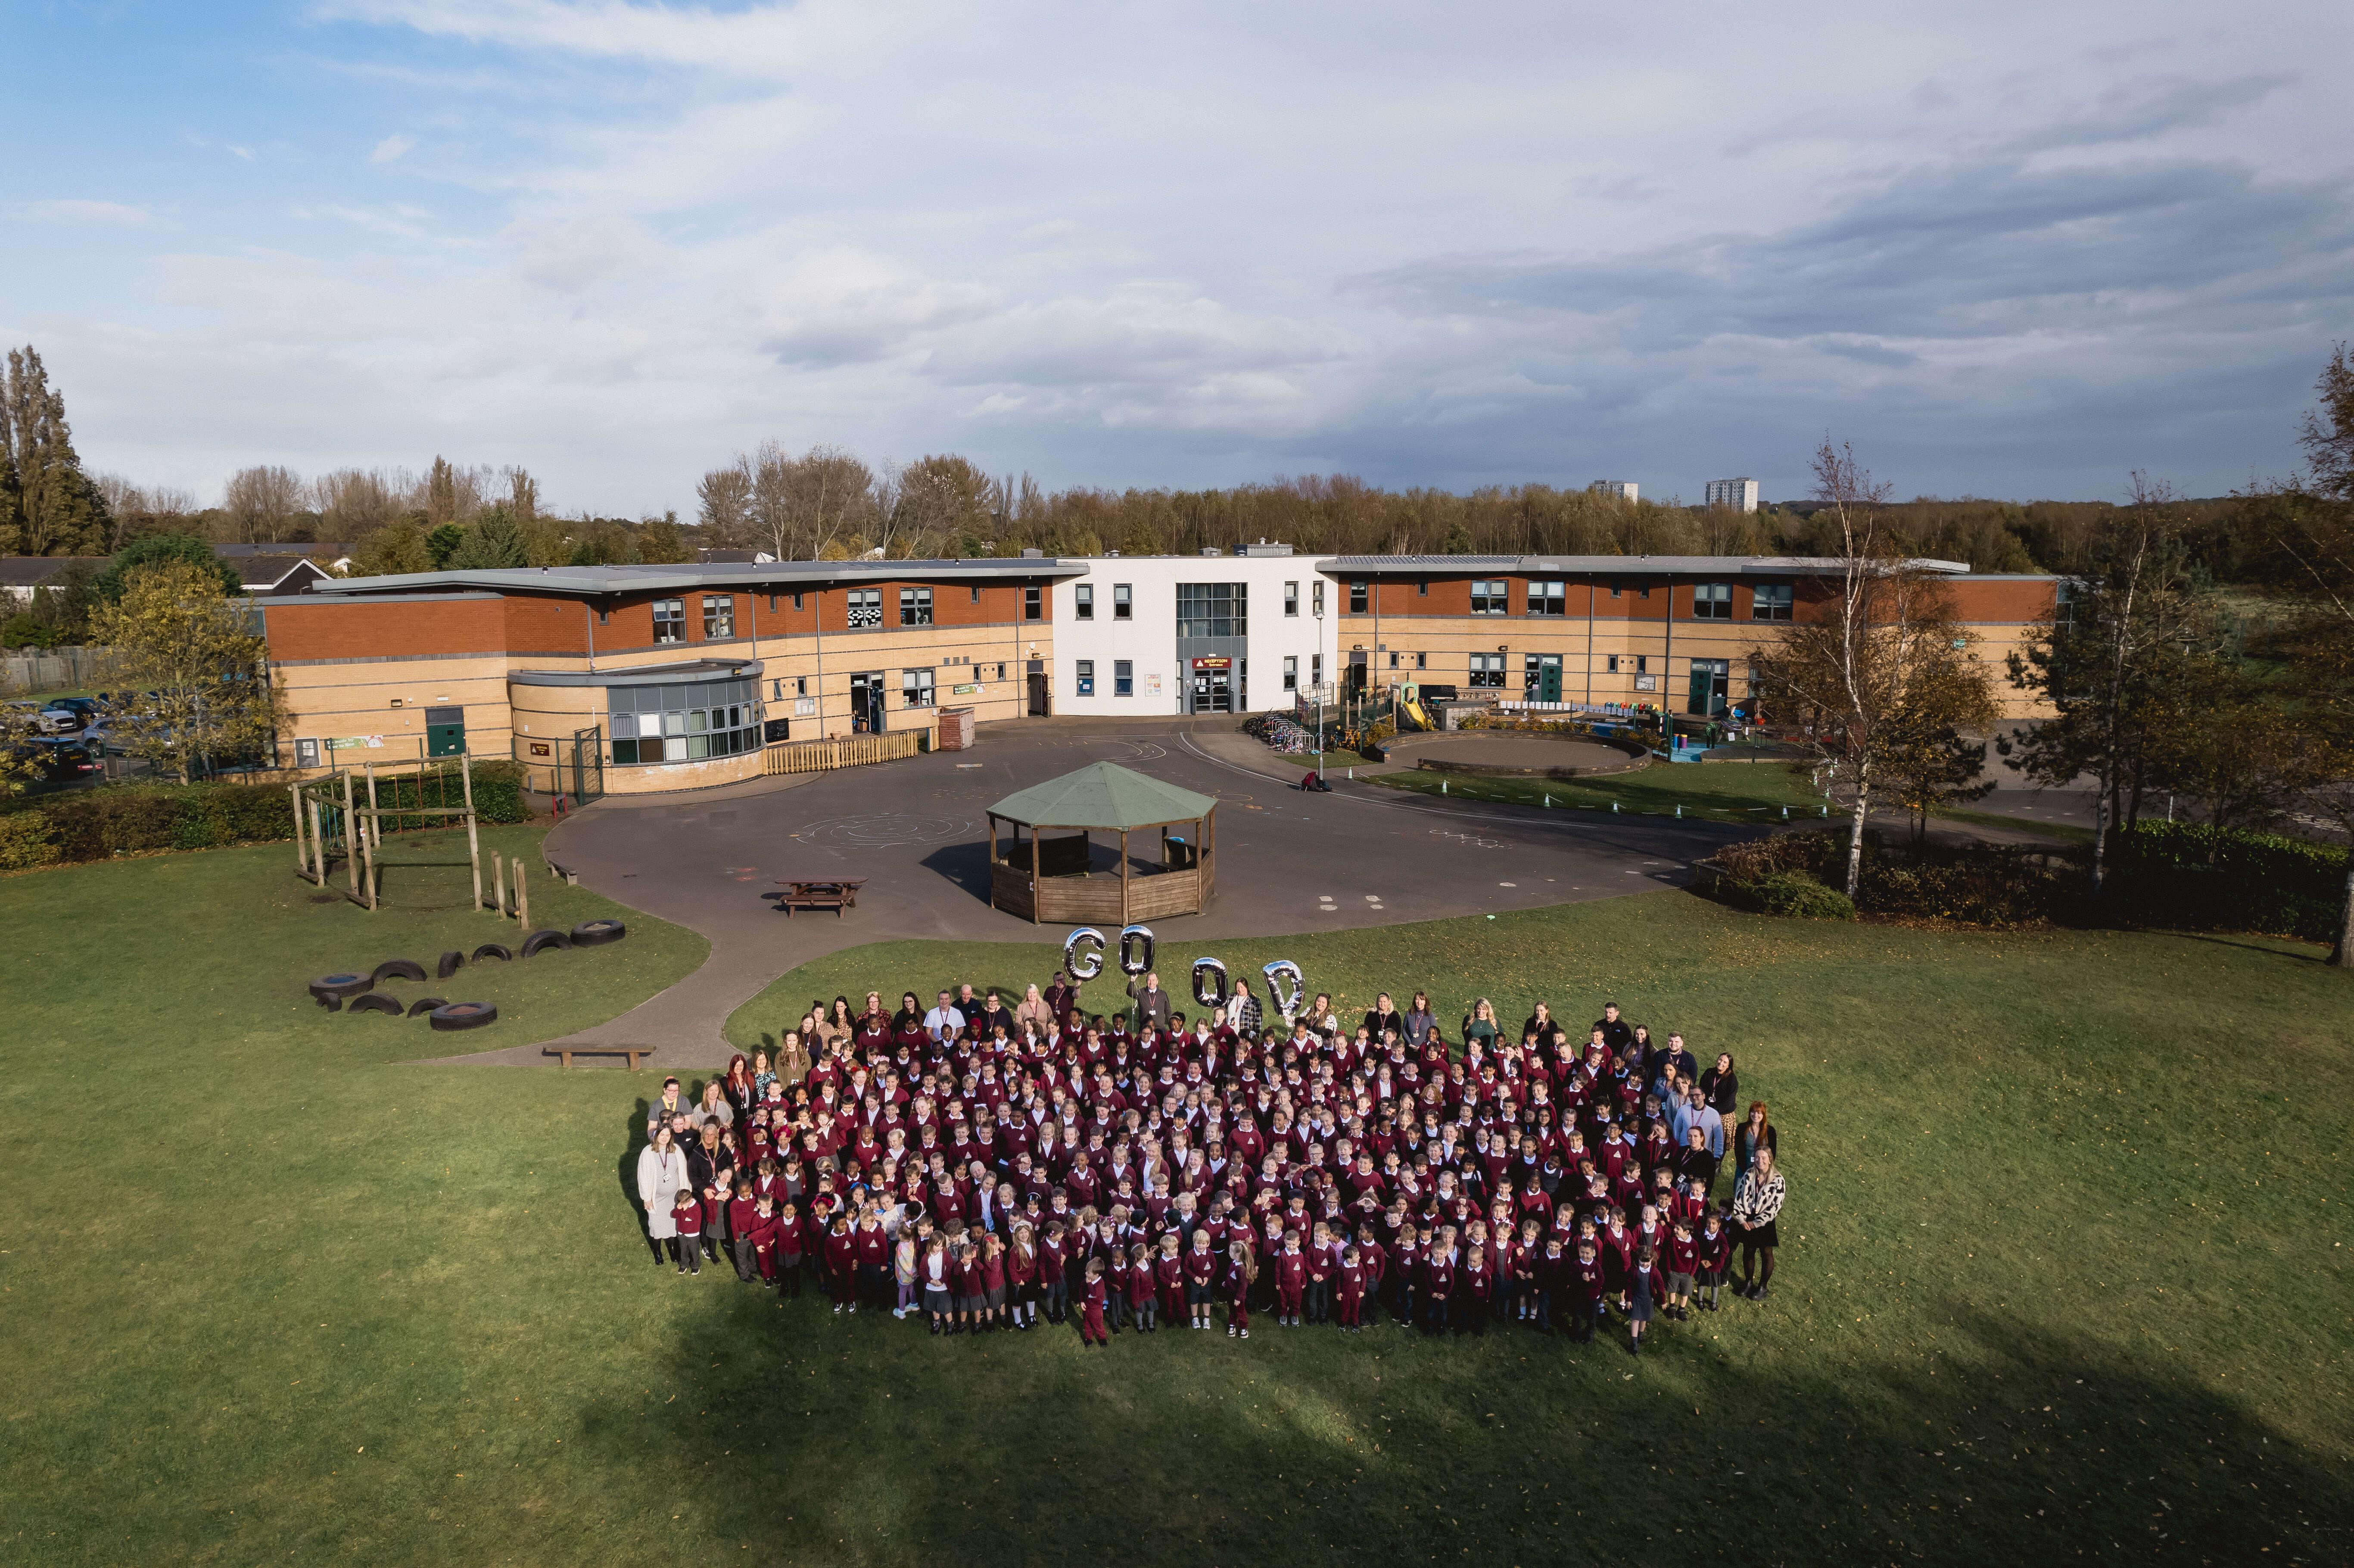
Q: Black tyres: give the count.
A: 10